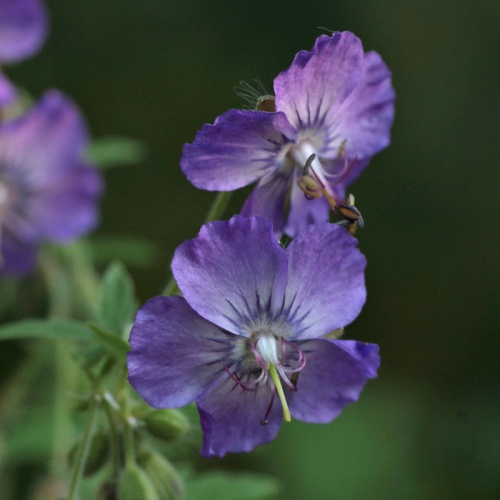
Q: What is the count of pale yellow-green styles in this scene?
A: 1